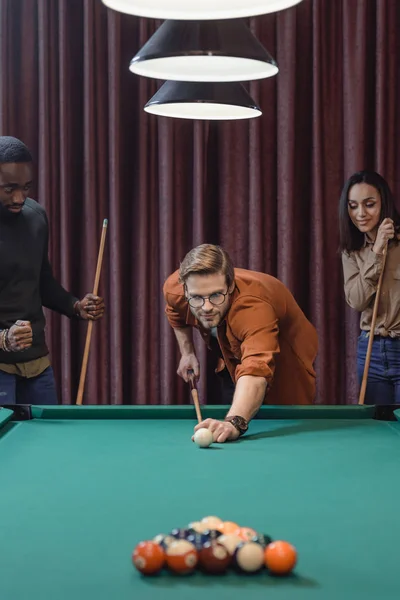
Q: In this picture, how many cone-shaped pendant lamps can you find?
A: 3